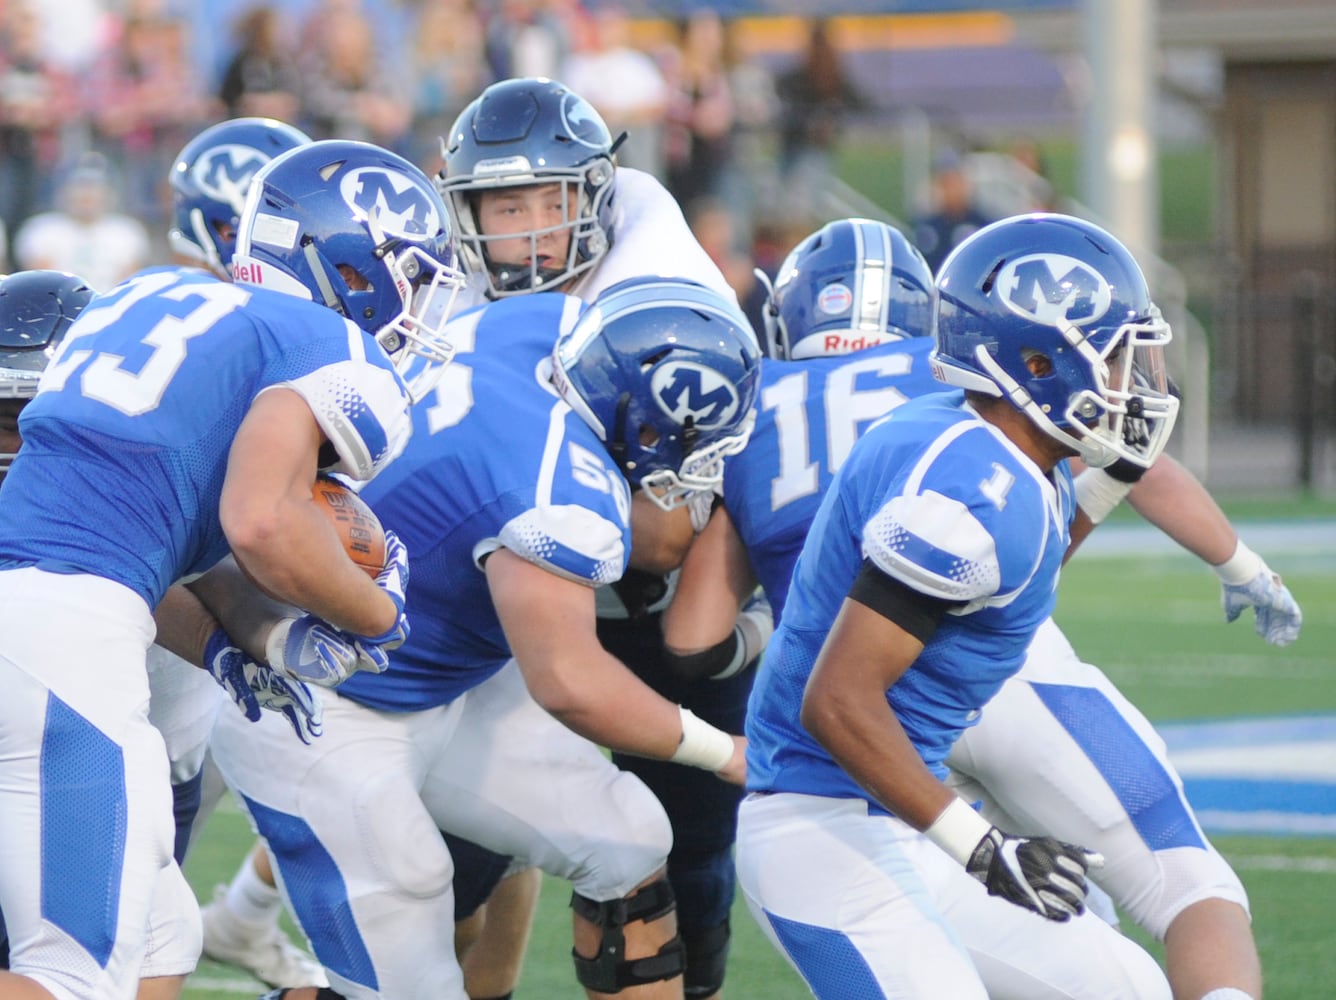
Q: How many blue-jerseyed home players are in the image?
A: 5